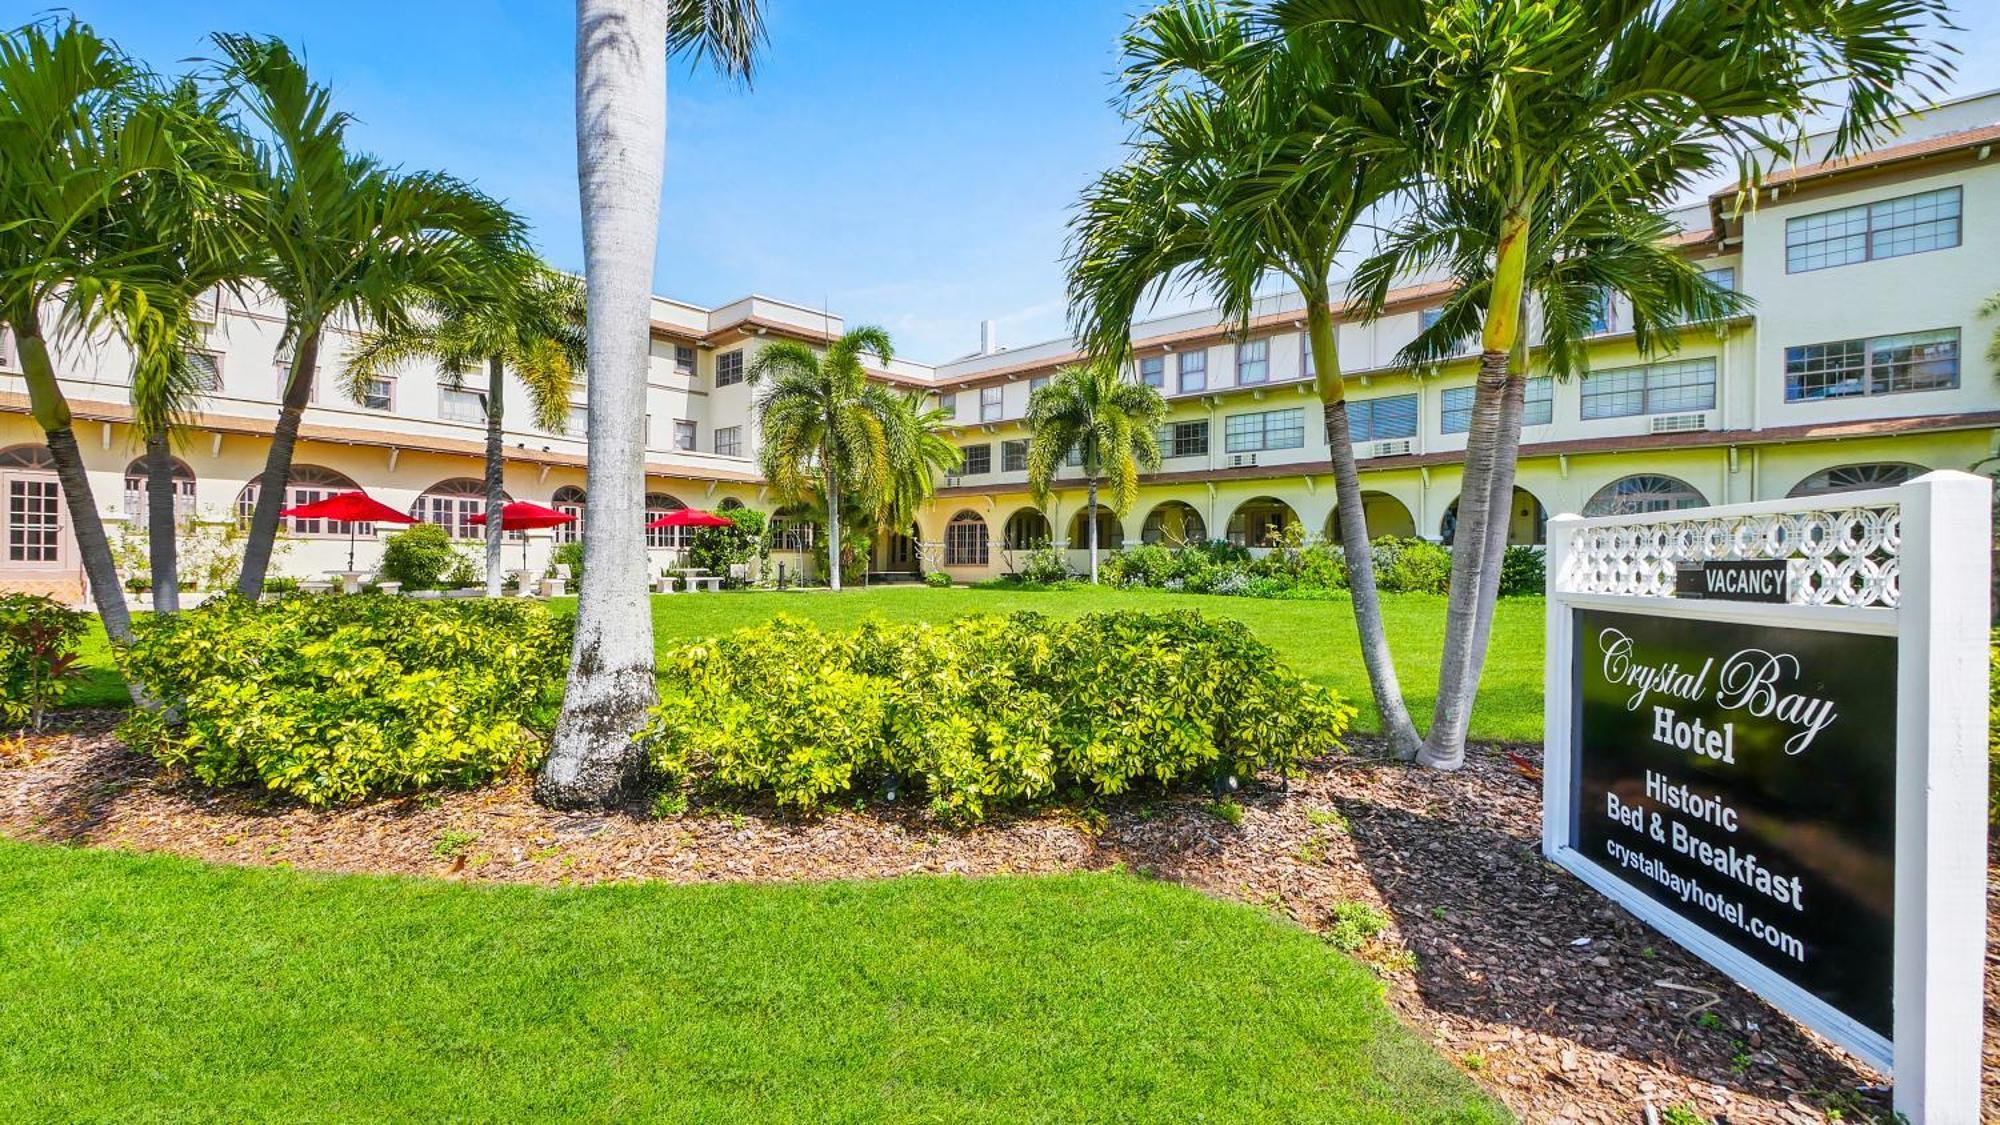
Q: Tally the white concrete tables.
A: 3